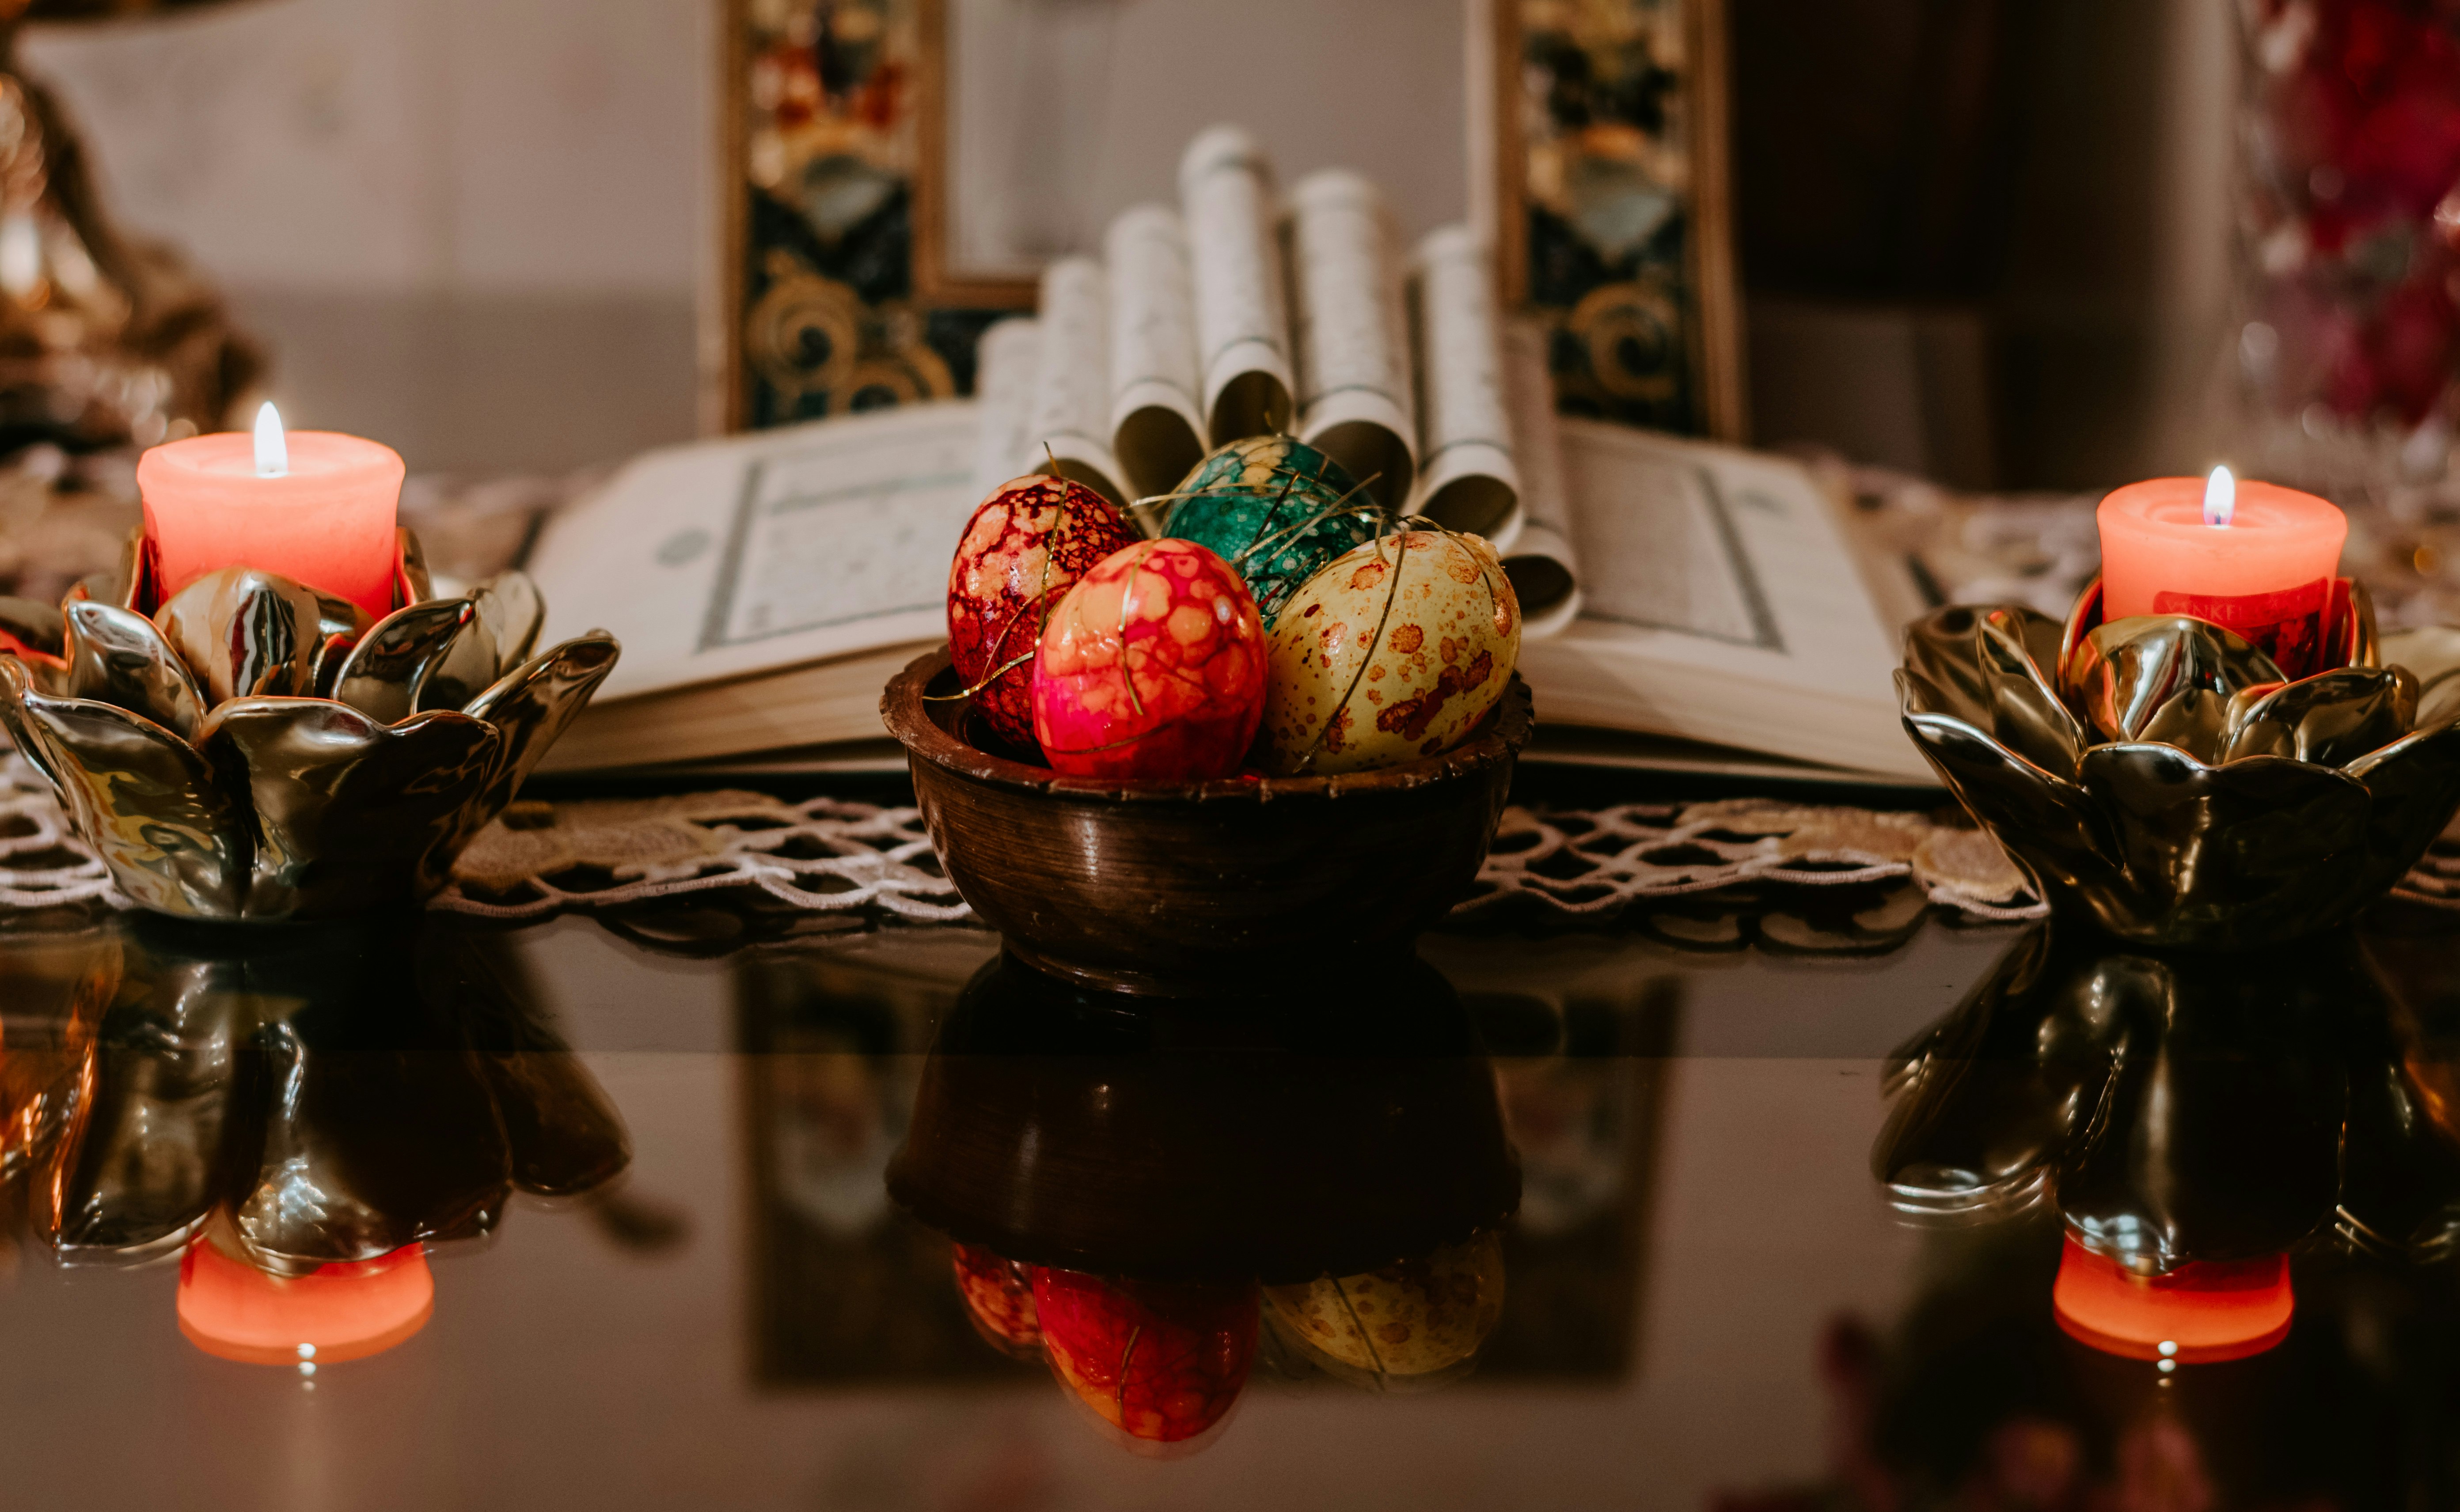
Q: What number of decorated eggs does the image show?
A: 4